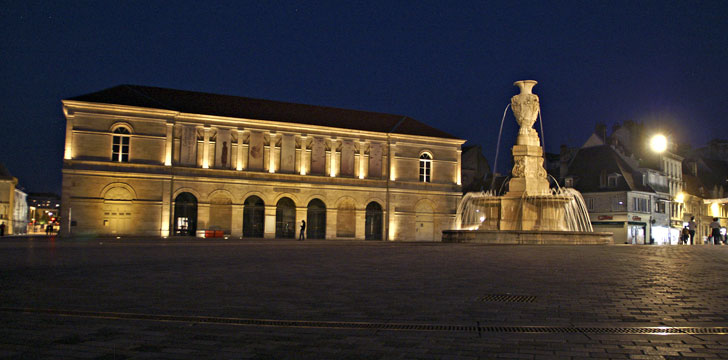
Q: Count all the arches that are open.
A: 5